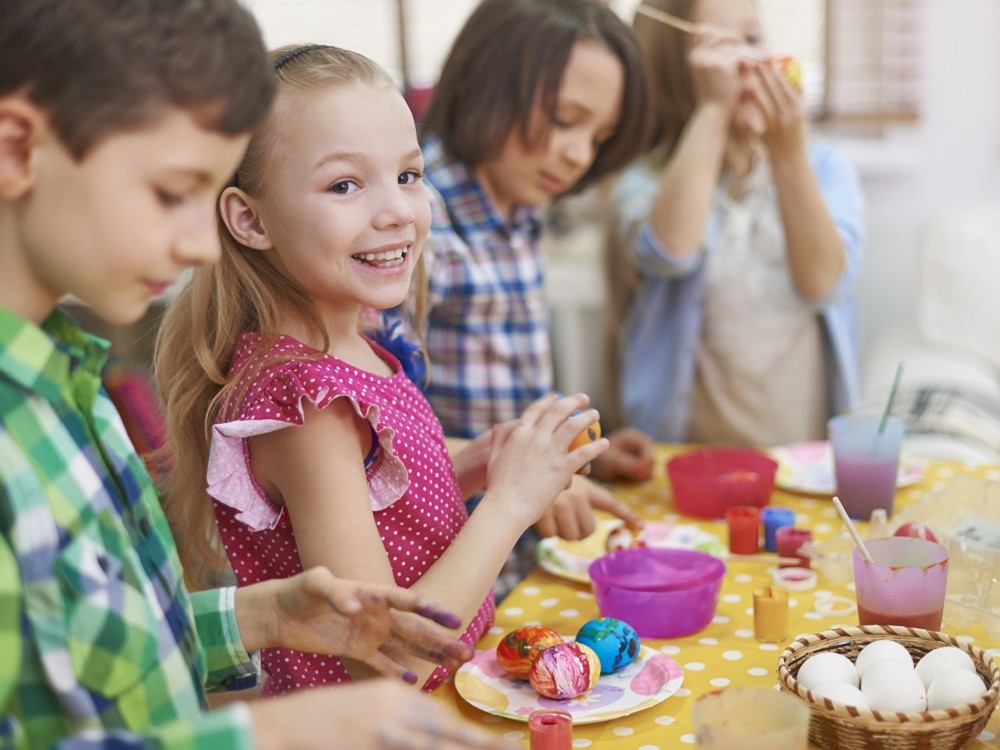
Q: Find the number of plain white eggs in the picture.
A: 6